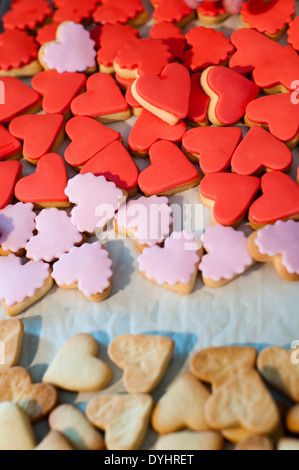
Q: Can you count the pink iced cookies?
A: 10